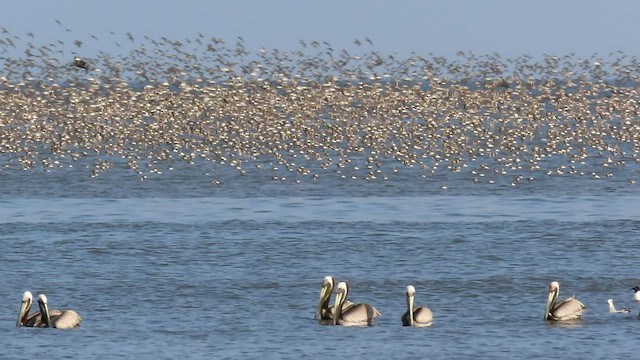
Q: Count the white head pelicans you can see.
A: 6